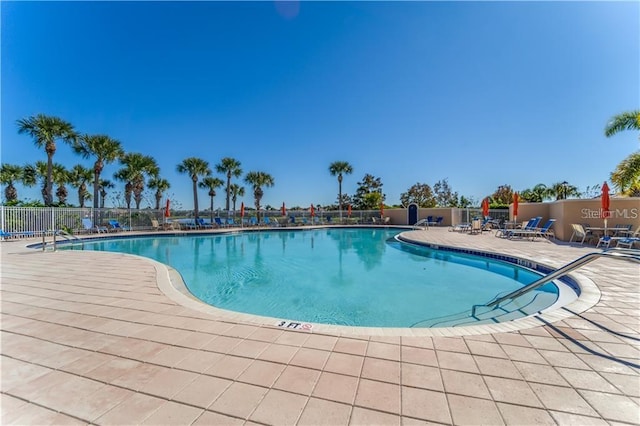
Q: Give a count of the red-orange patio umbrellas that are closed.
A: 9